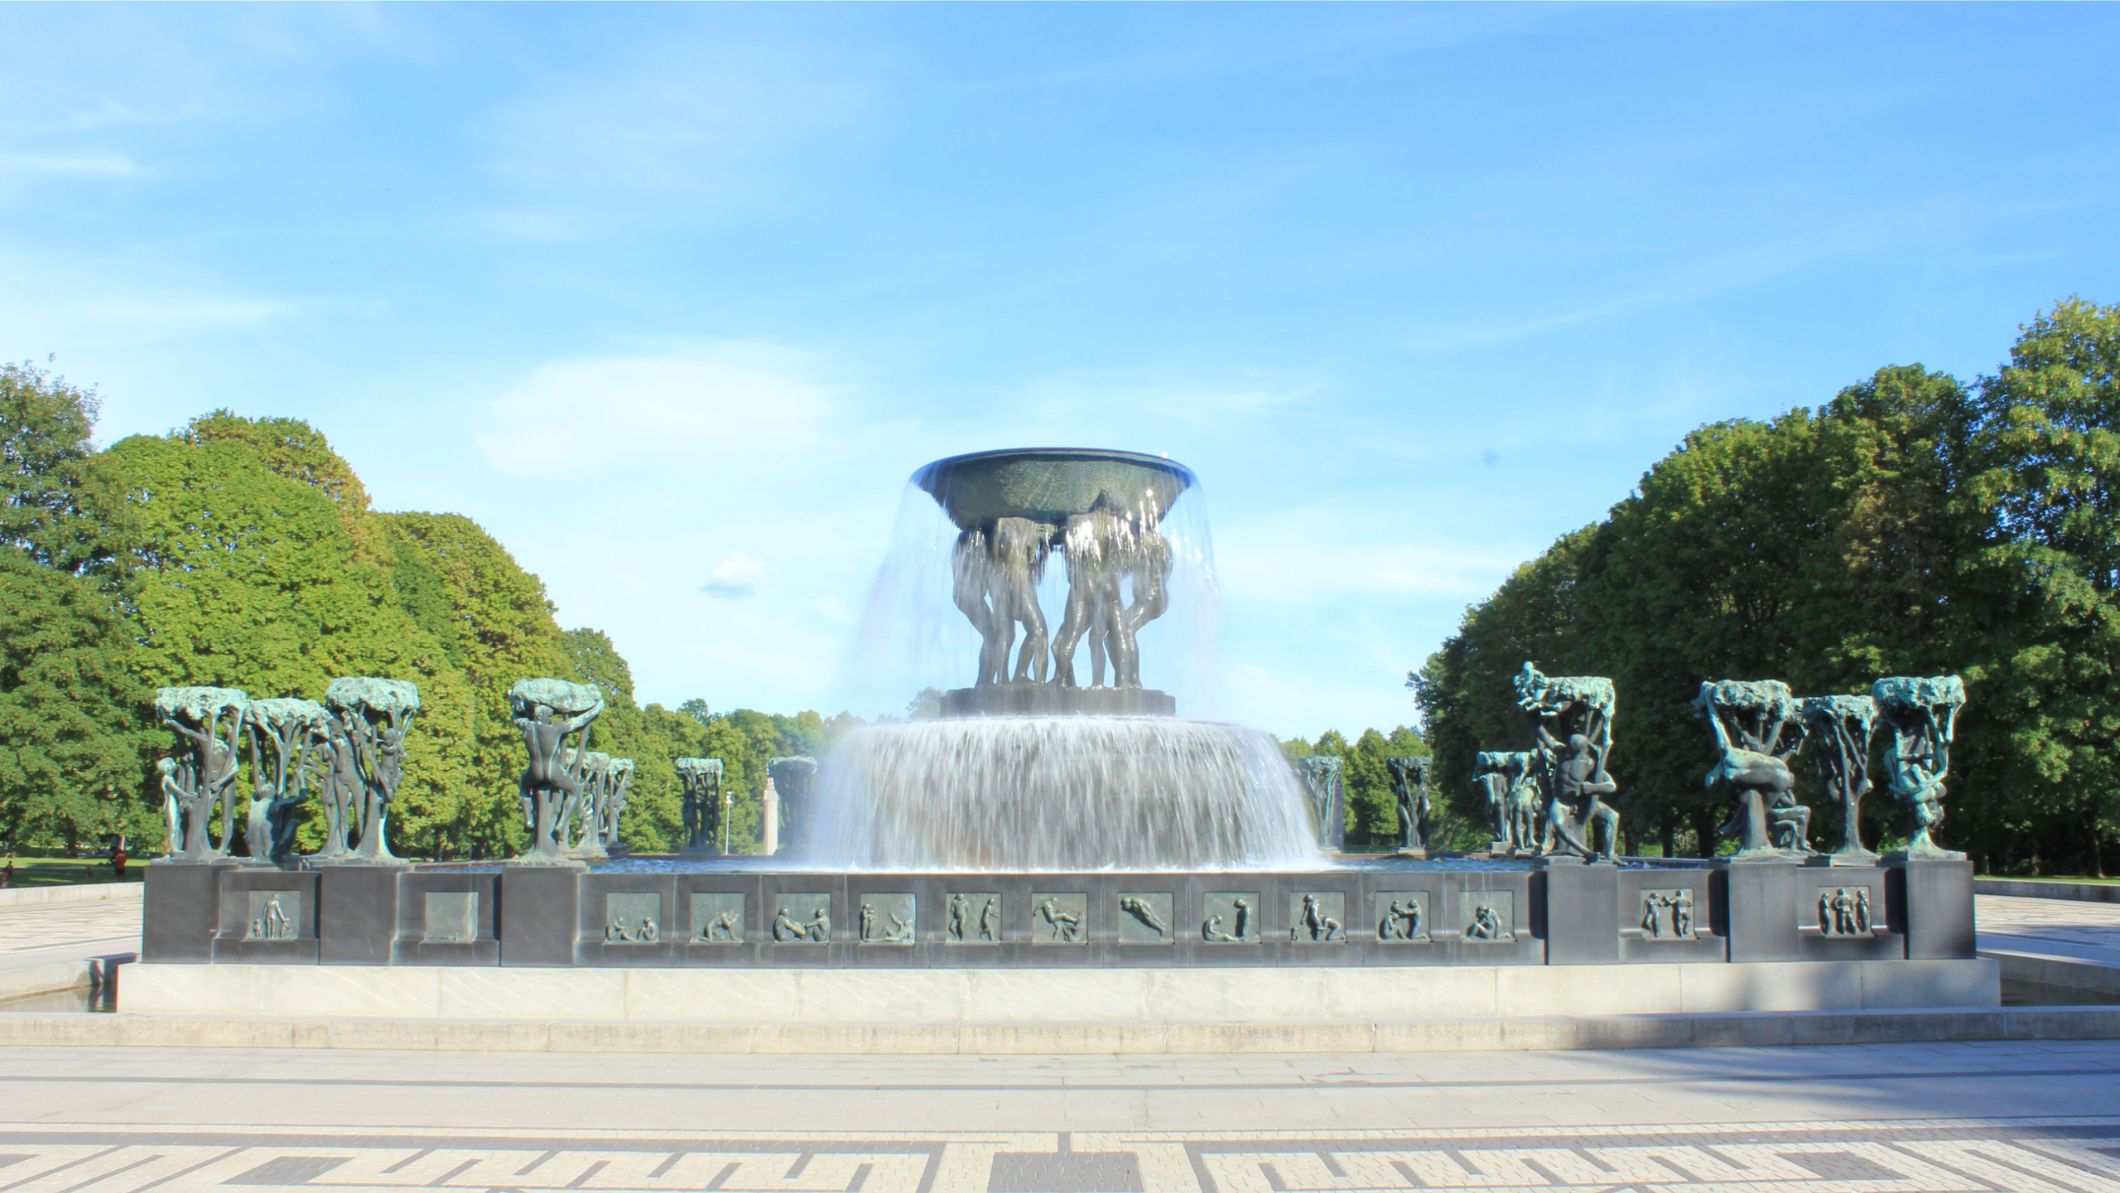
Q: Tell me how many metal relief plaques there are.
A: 15